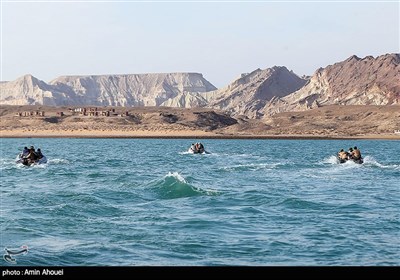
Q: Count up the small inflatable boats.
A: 3